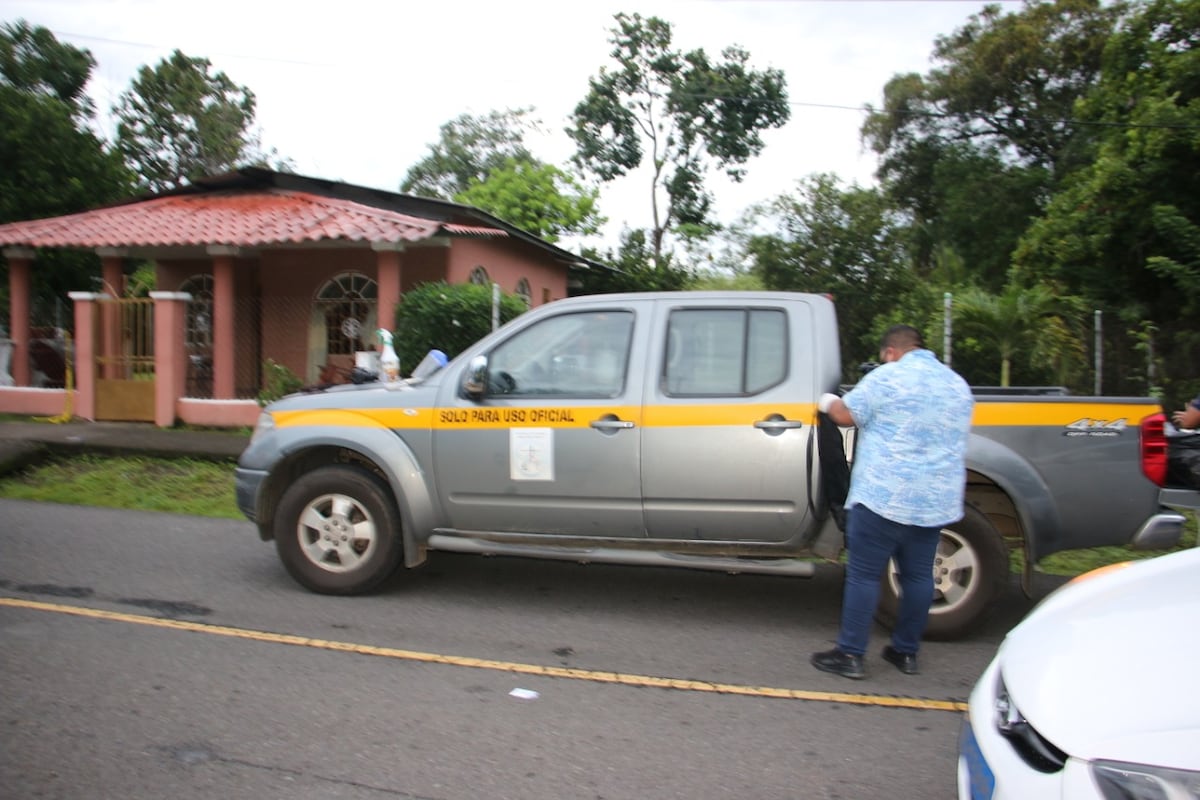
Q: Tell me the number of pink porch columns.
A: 4